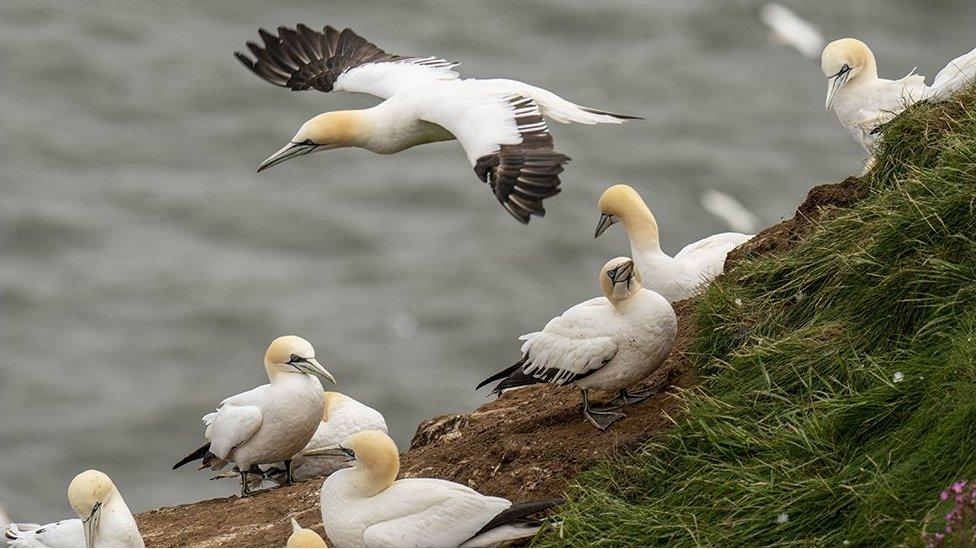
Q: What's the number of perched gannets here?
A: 8